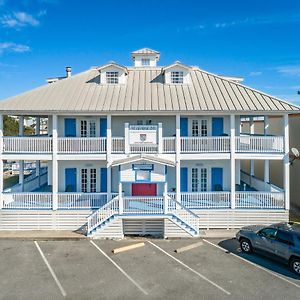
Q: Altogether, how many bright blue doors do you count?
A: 8